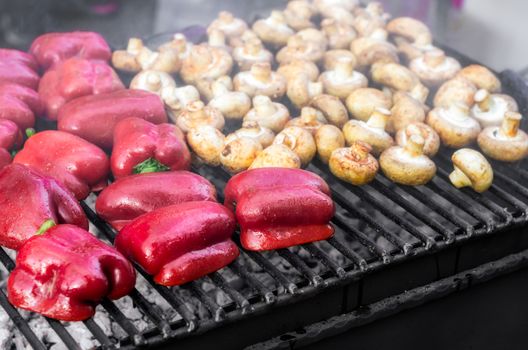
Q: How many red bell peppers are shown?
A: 13